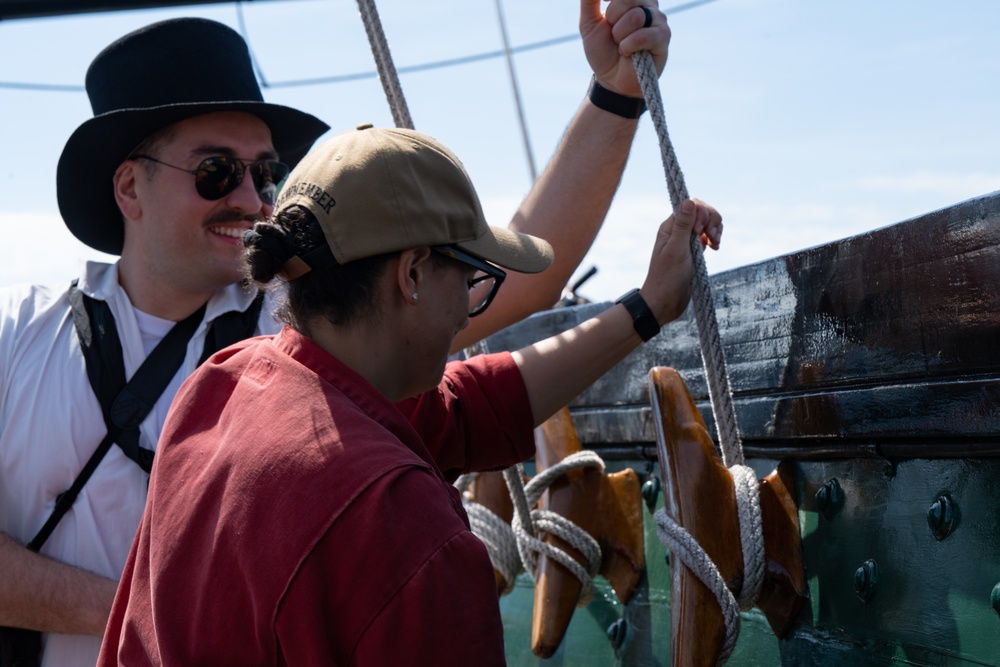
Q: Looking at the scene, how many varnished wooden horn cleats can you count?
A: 3